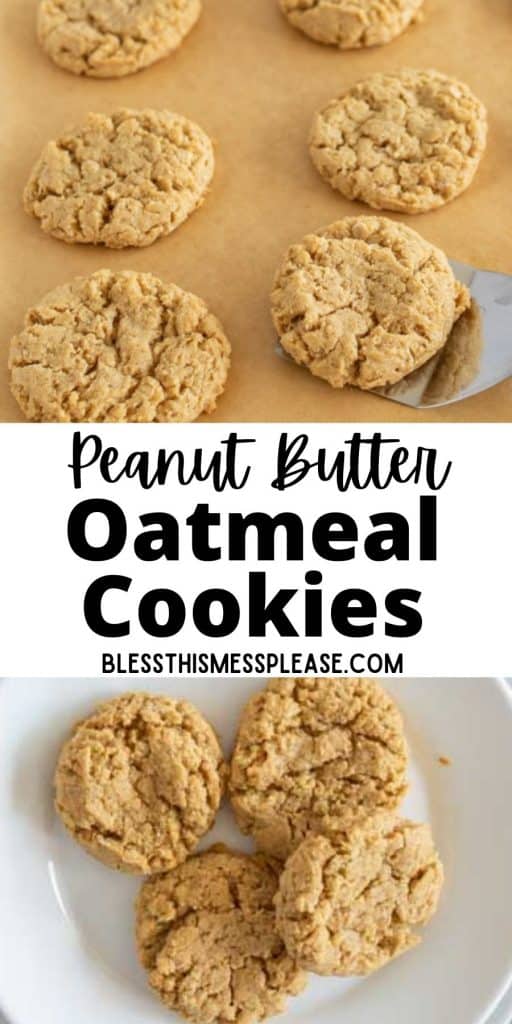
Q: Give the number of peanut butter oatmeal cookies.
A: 10